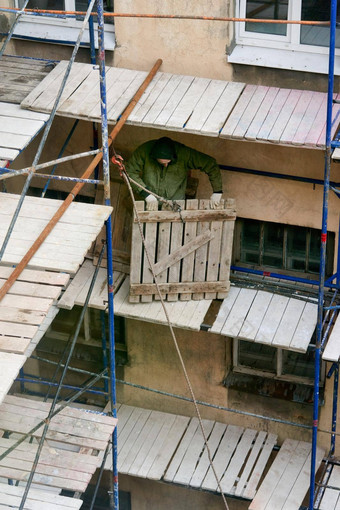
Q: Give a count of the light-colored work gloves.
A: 2